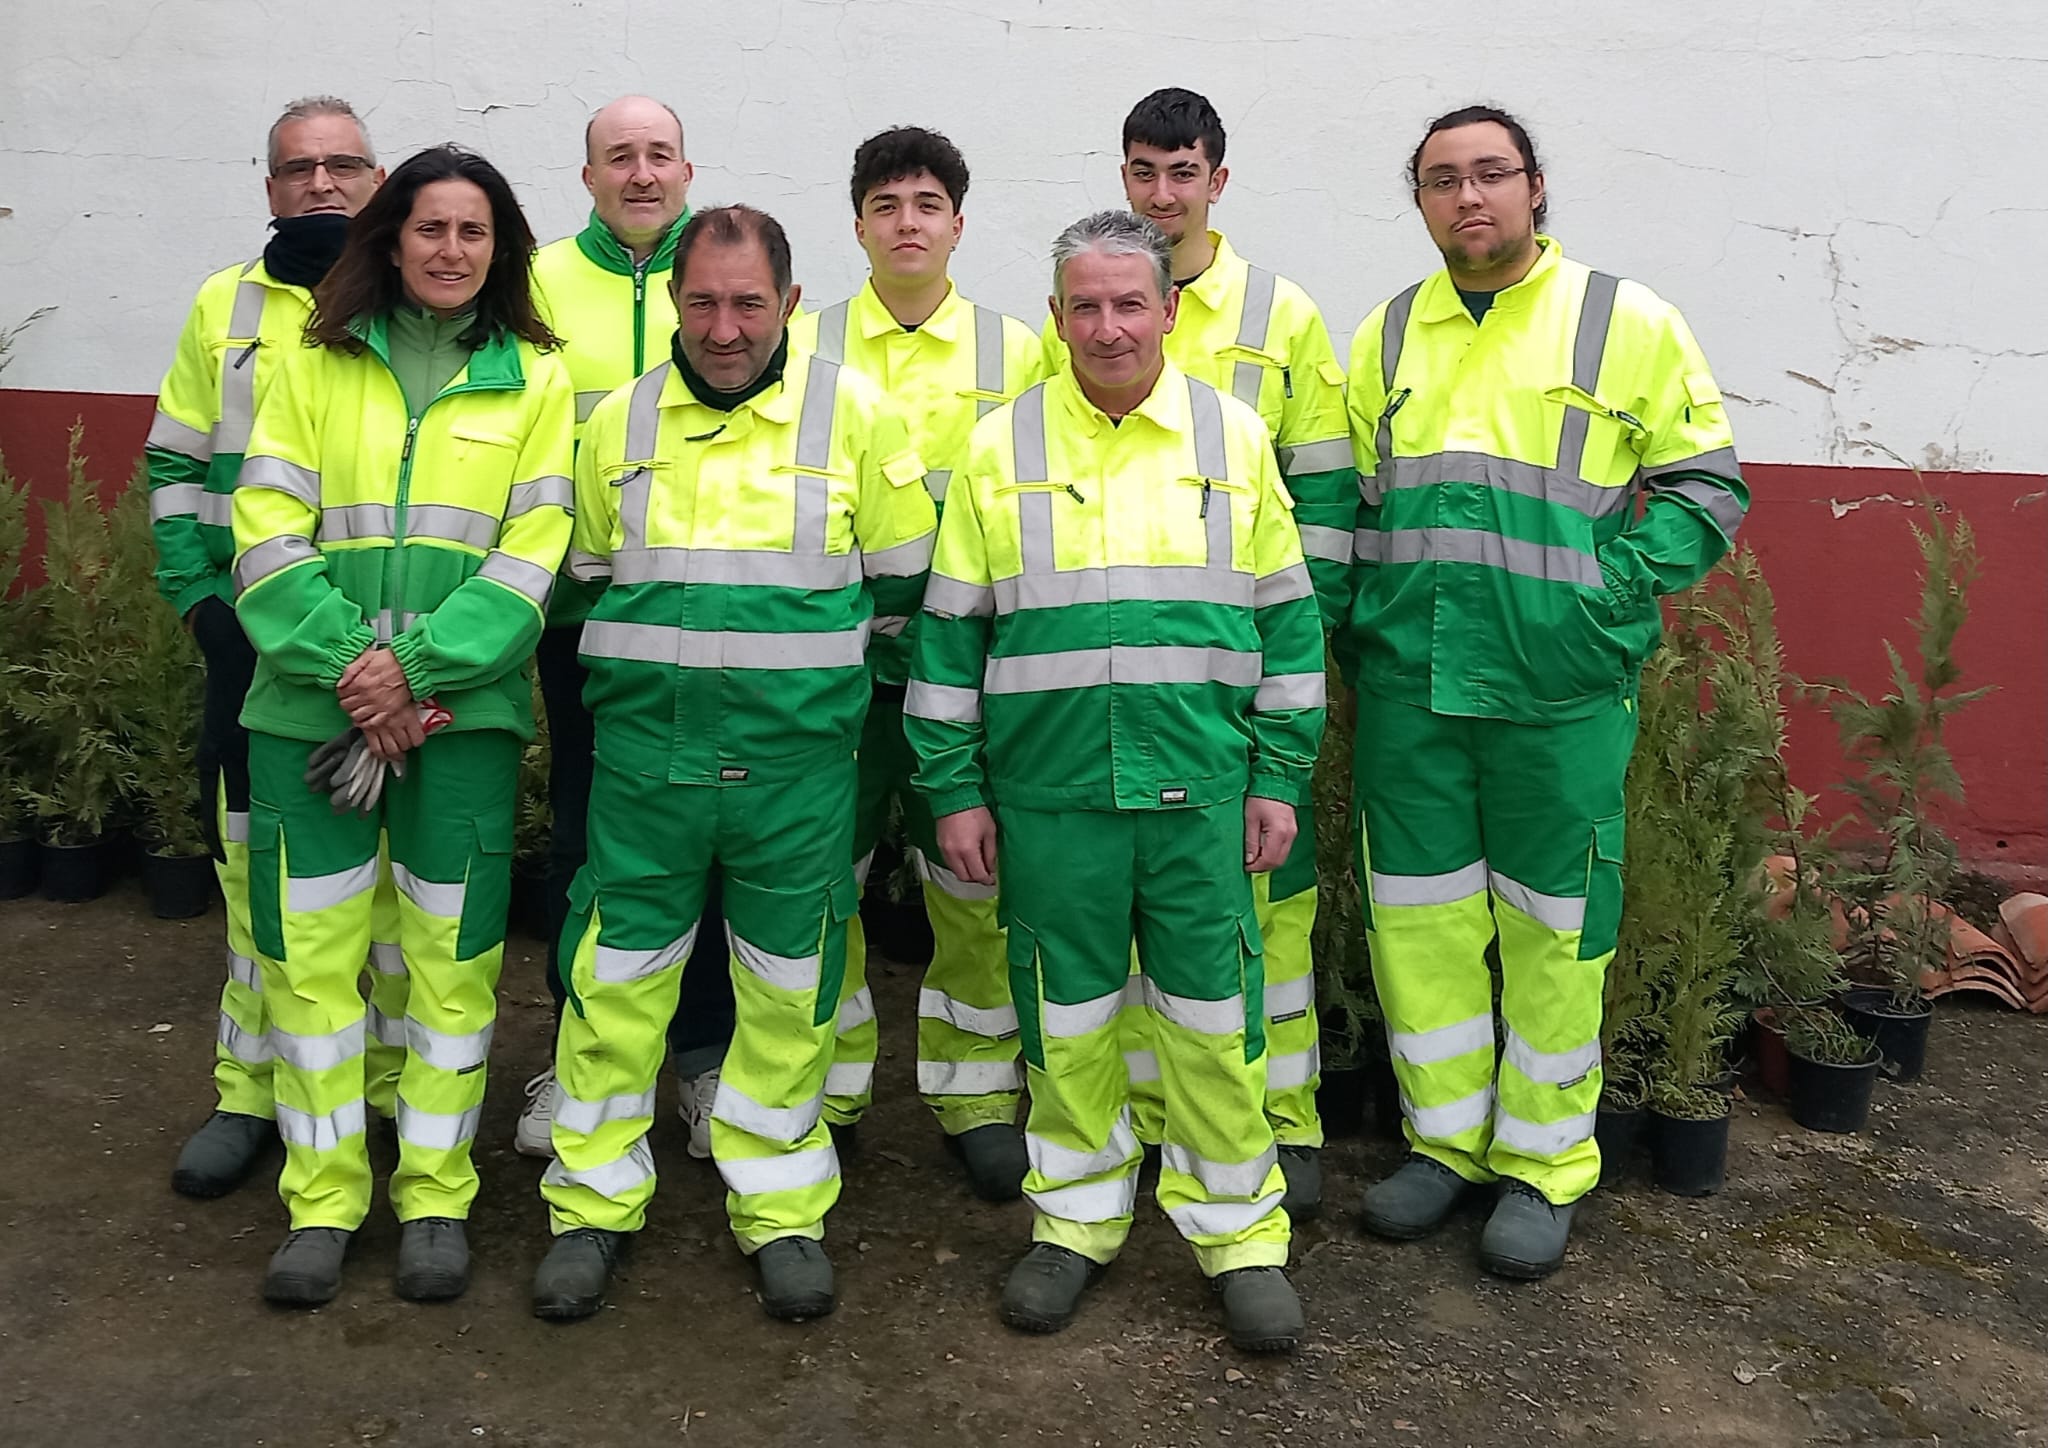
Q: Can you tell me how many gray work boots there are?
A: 11